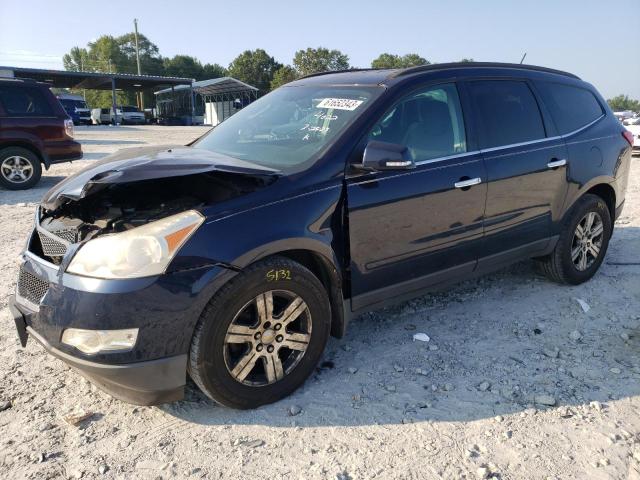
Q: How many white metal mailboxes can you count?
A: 0